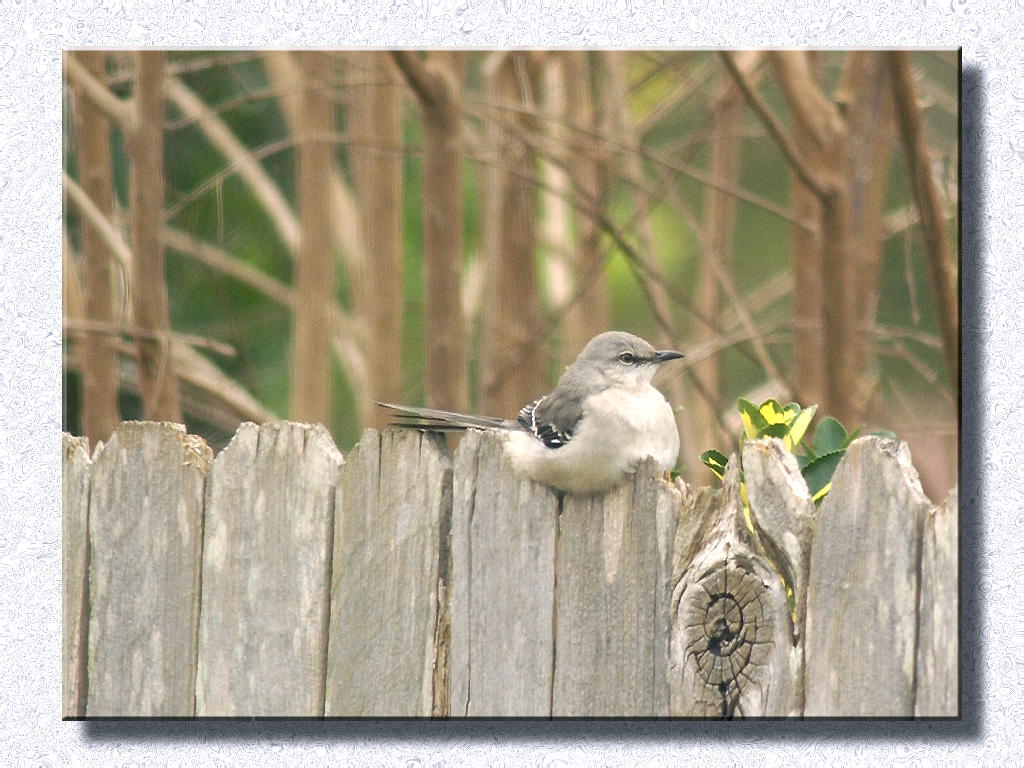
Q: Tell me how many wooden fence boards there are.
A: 9